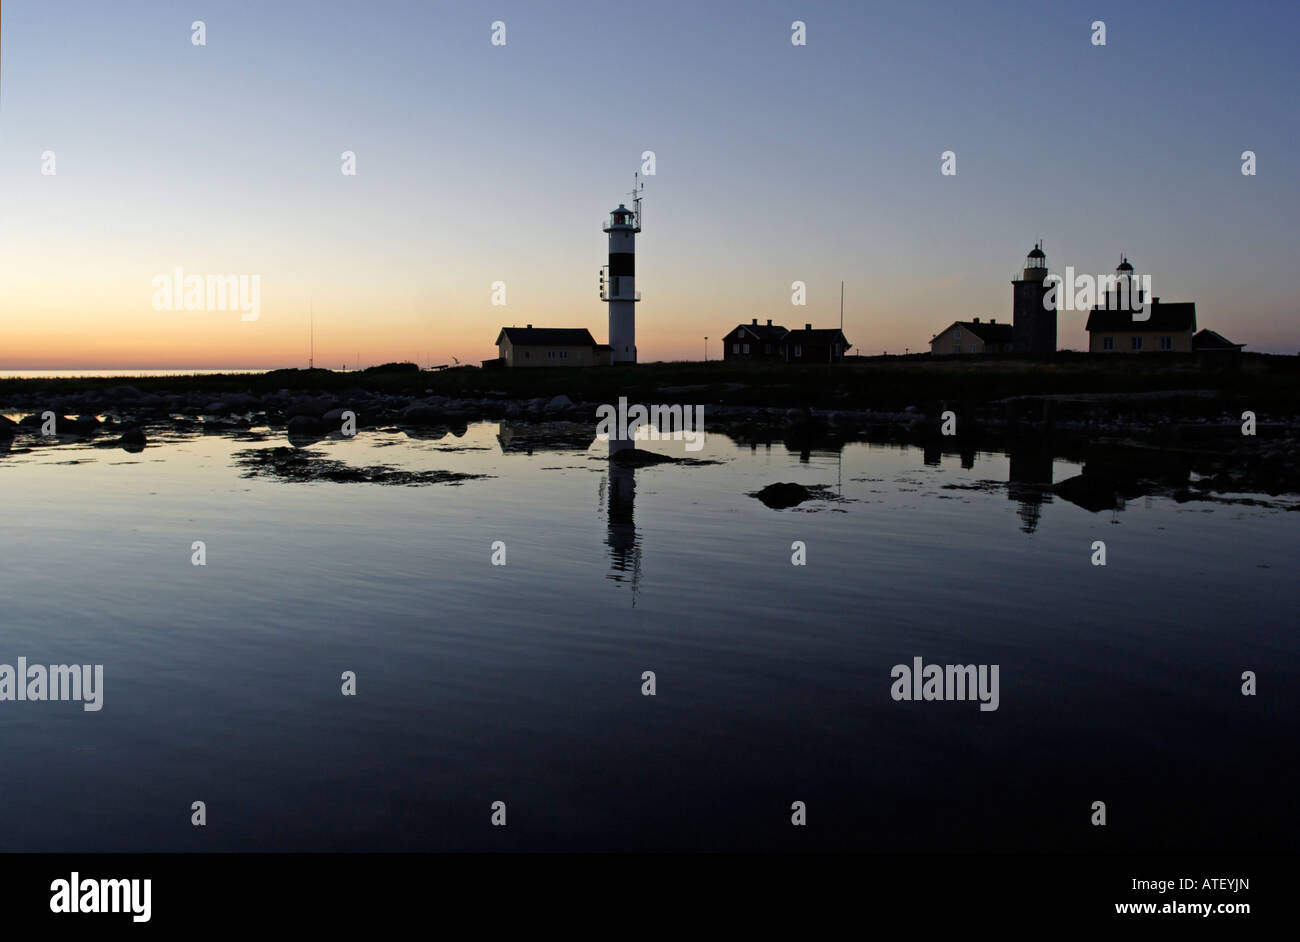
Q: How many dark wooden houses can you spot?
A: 2